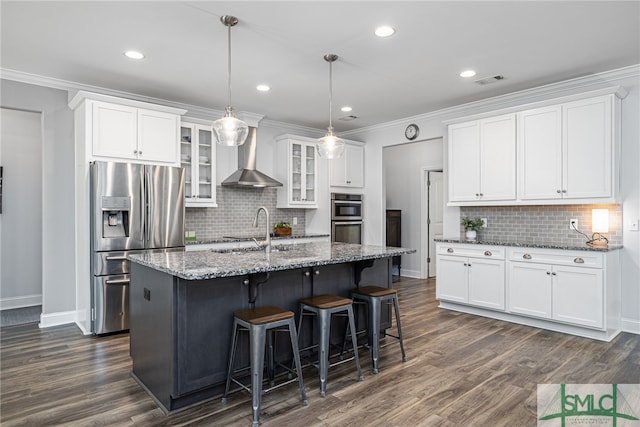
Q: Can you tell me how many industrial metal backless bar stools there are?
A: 3